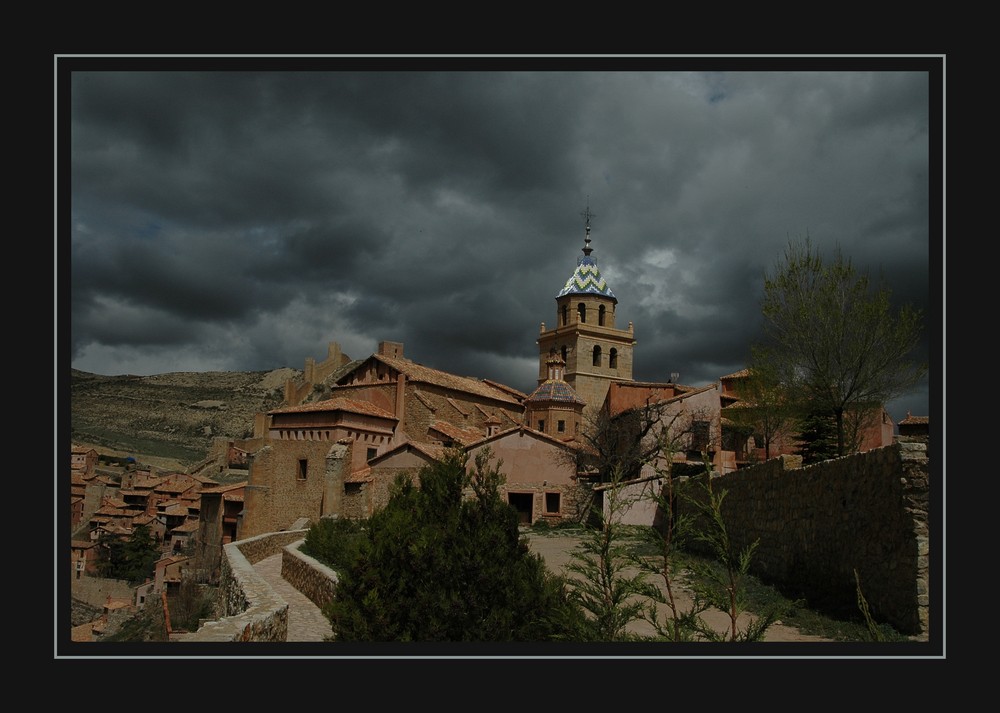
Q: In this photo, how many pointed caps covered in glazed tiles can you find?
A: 2